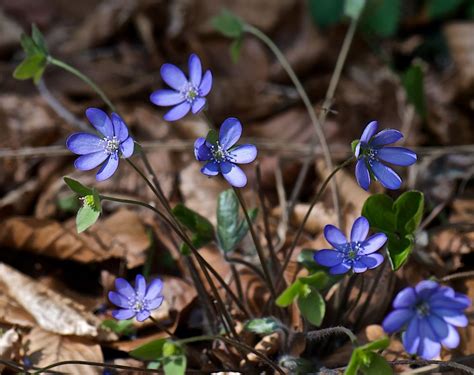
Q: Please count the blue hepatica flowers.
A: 7